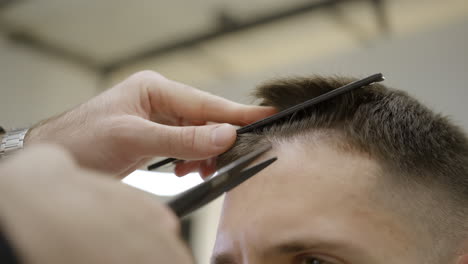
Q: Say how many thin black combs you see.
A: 1